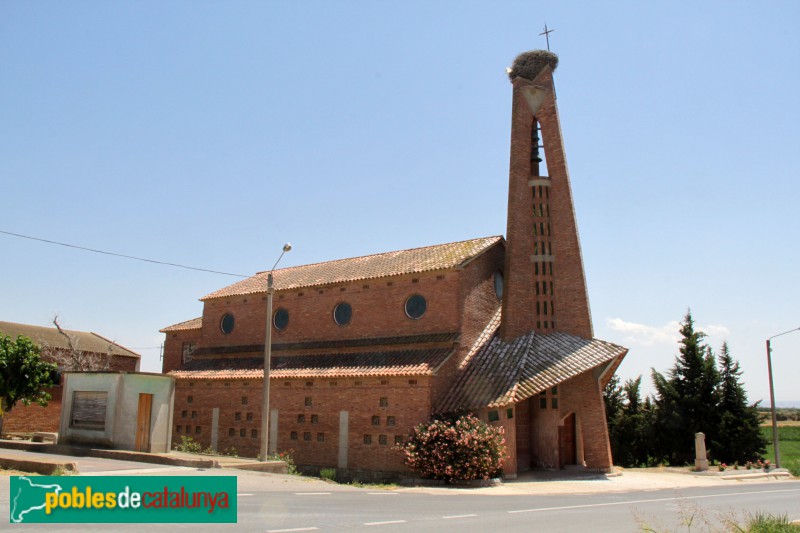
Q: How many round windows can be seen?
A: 5